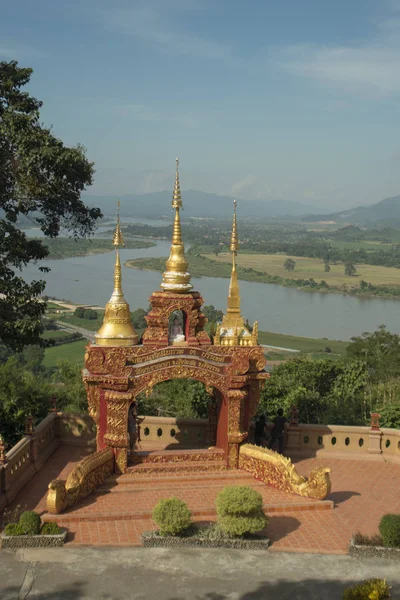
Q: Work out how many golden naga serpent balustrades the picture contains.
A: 2